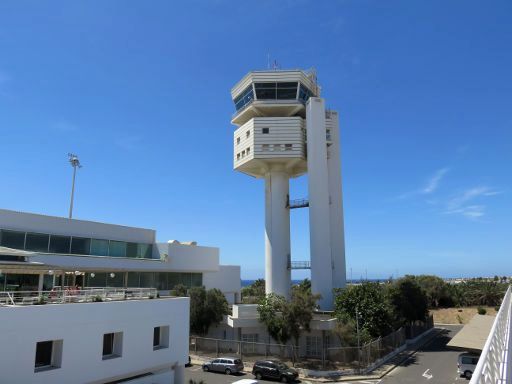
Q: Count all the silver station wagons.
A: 1